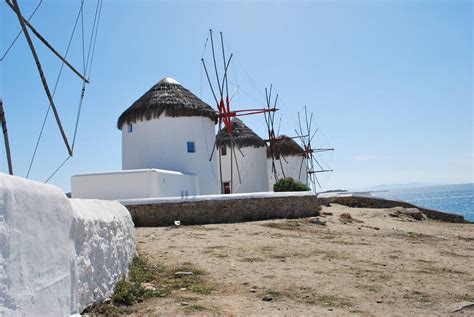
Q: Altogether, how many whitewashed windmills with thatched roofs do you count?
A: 3